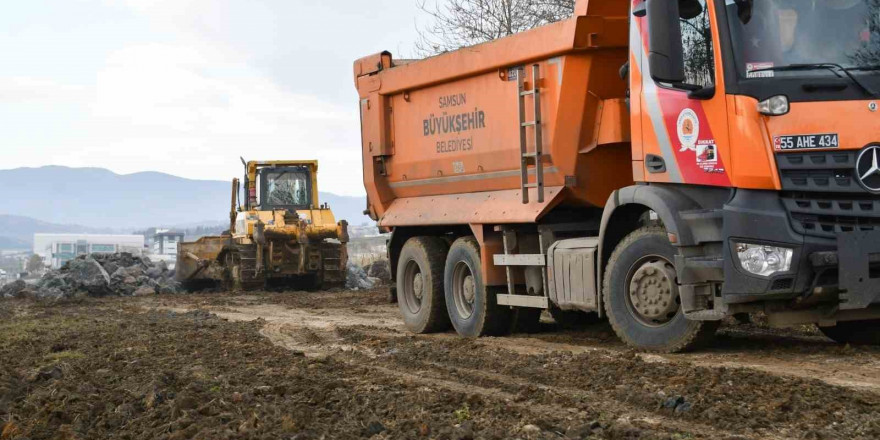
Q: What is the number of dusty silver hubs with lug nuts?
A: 3